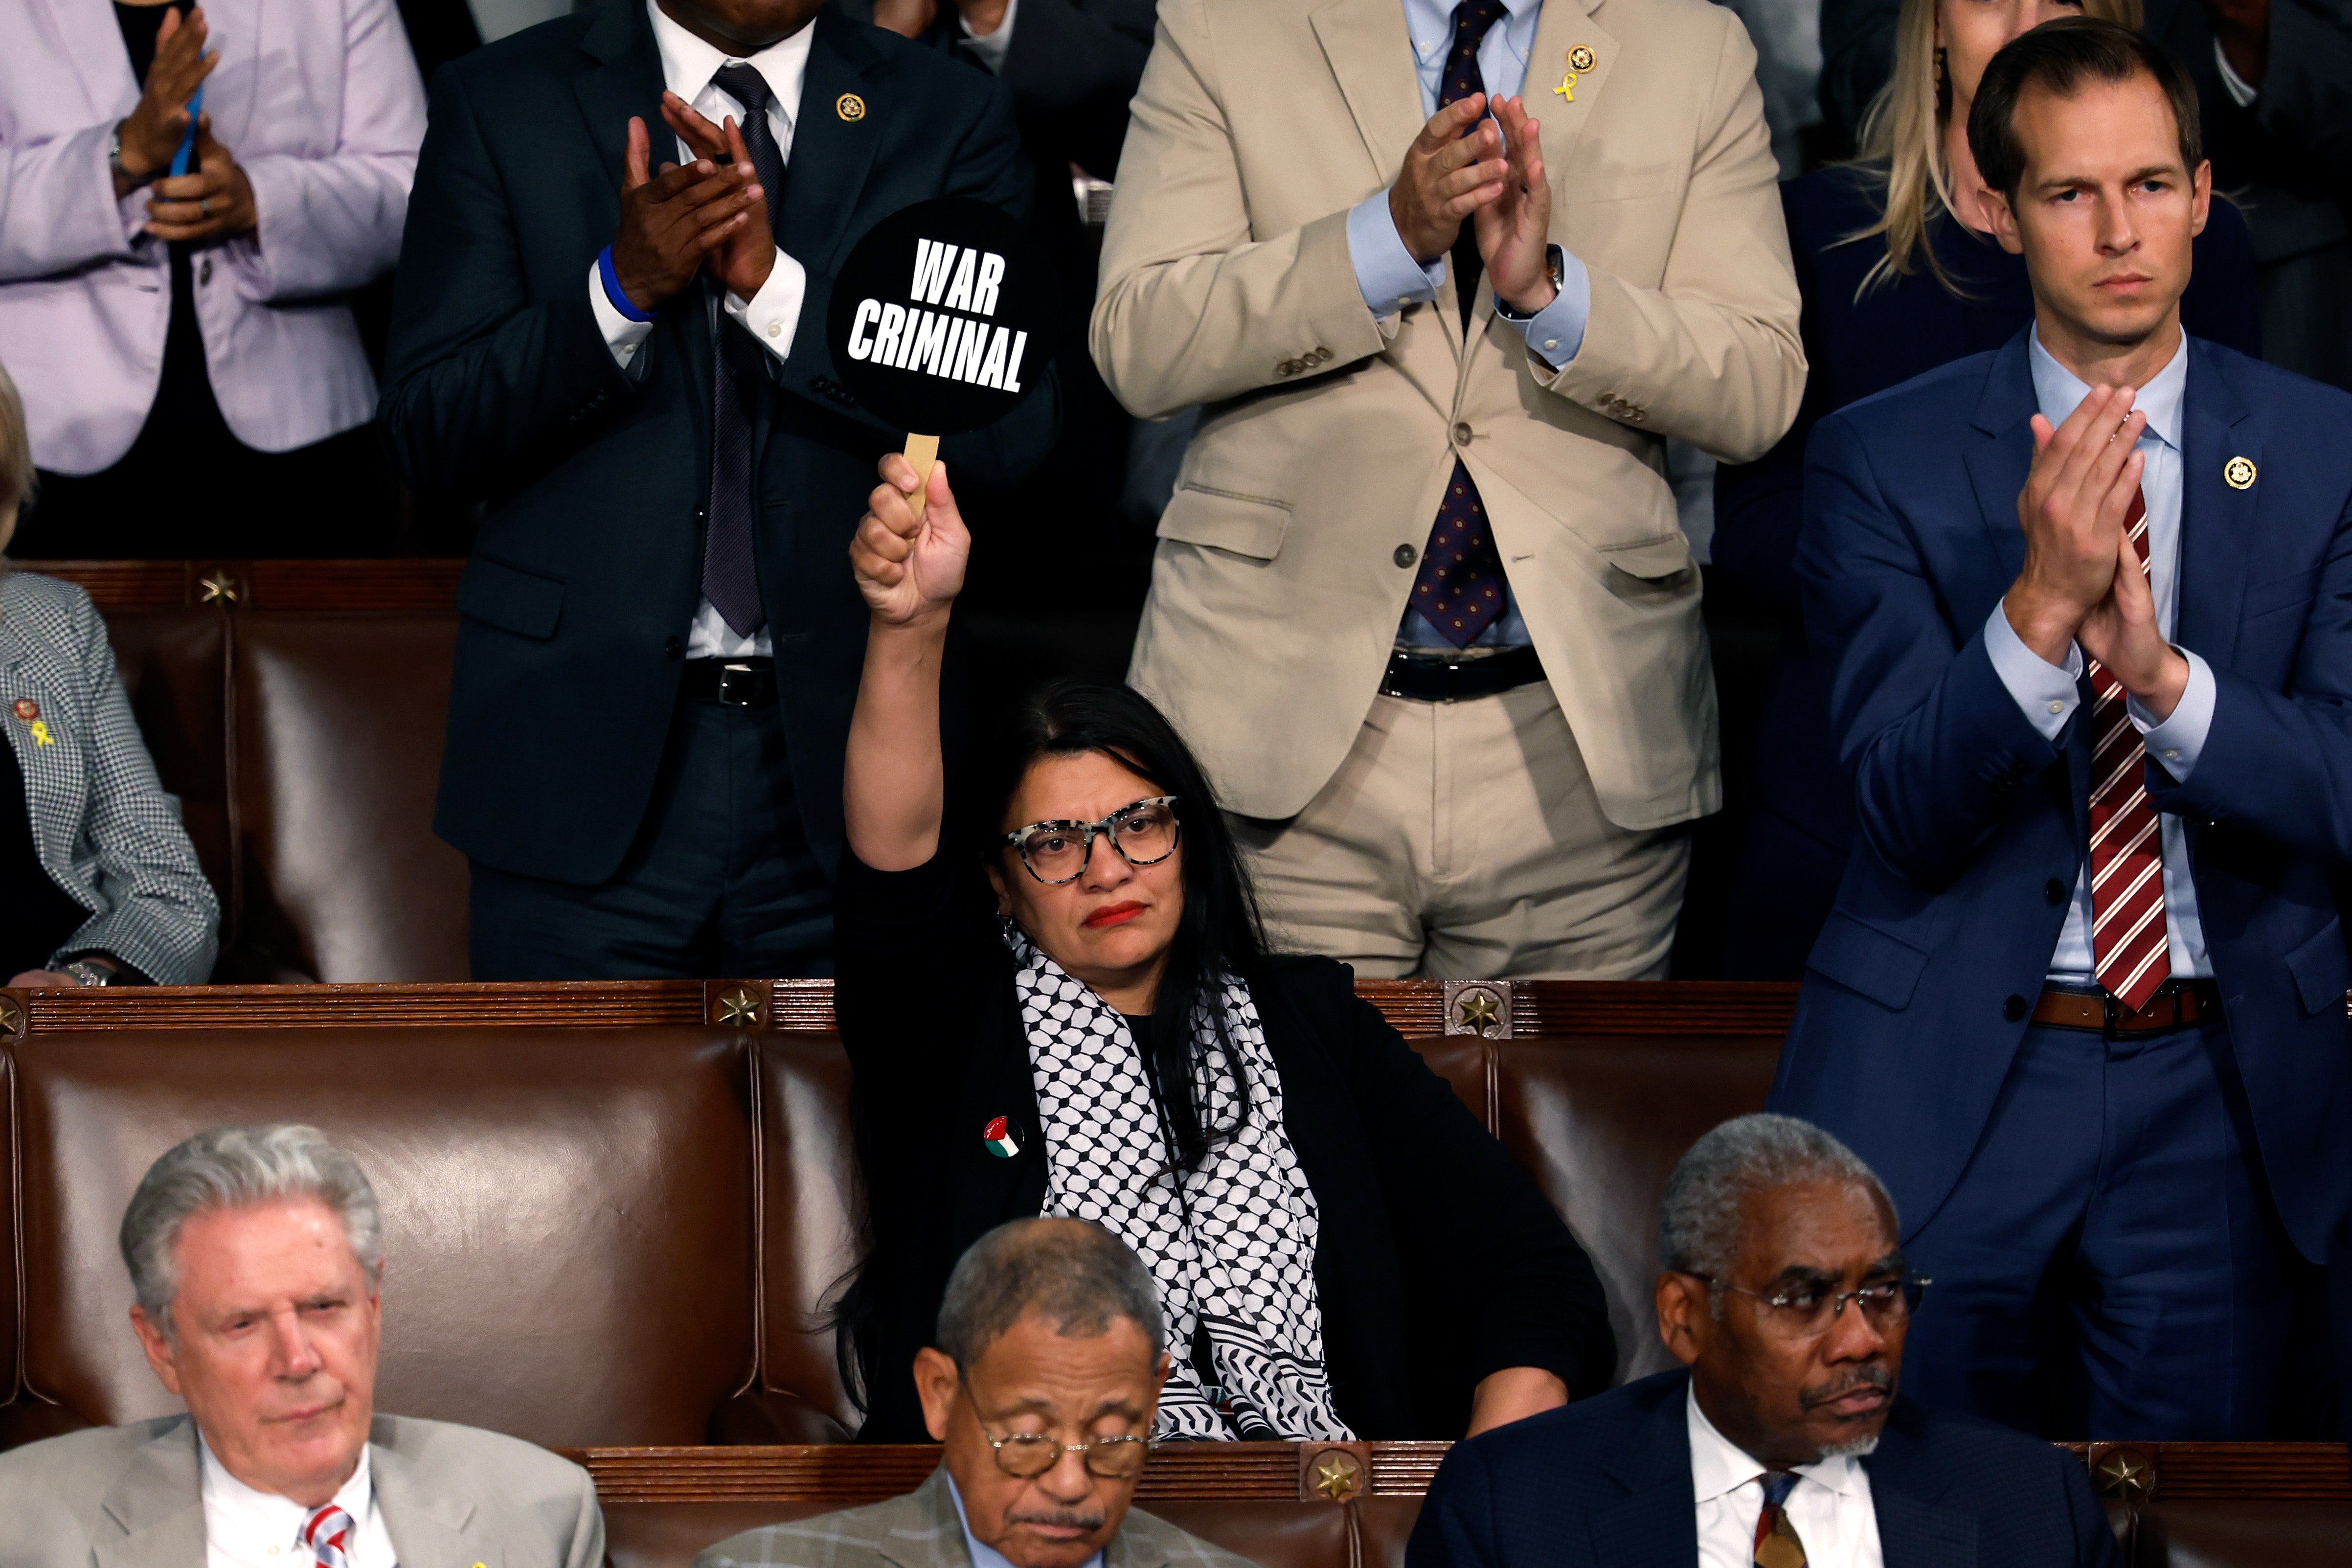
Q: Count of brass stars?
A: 6